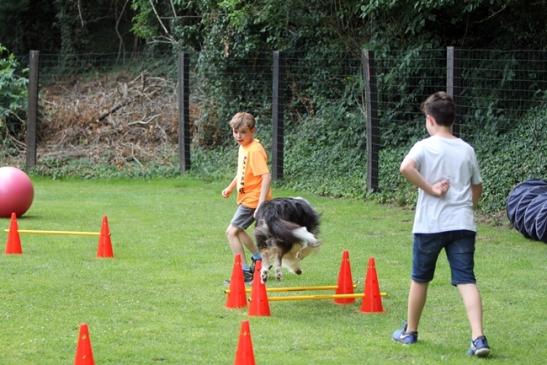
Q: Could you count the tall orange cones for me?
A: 8